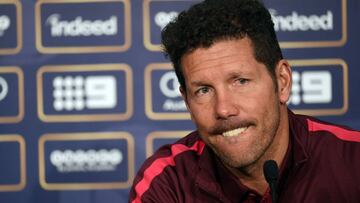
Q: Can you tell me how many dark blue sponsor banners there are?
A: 11